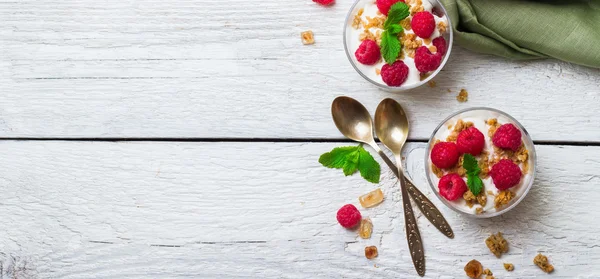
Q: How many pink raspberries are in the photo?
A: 13